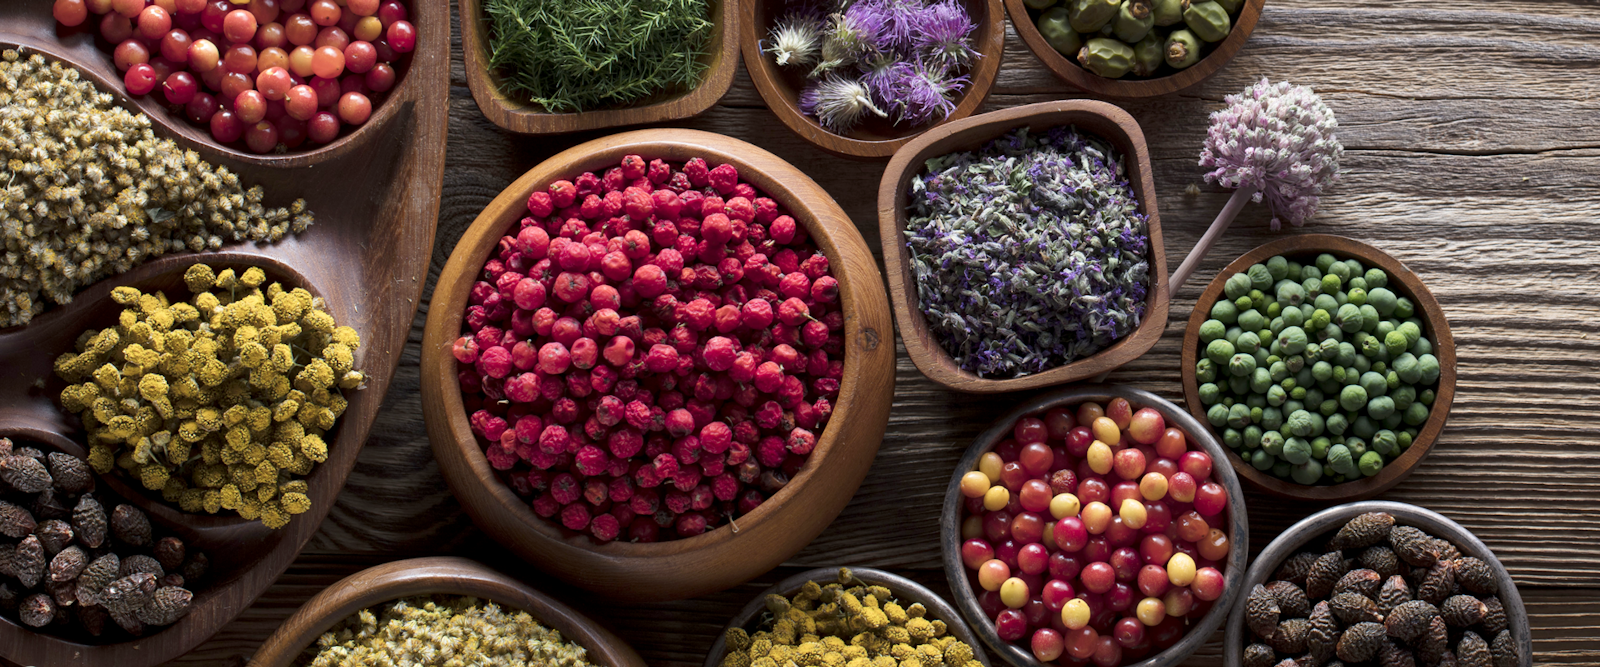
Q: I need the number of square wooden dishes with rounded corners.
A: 2